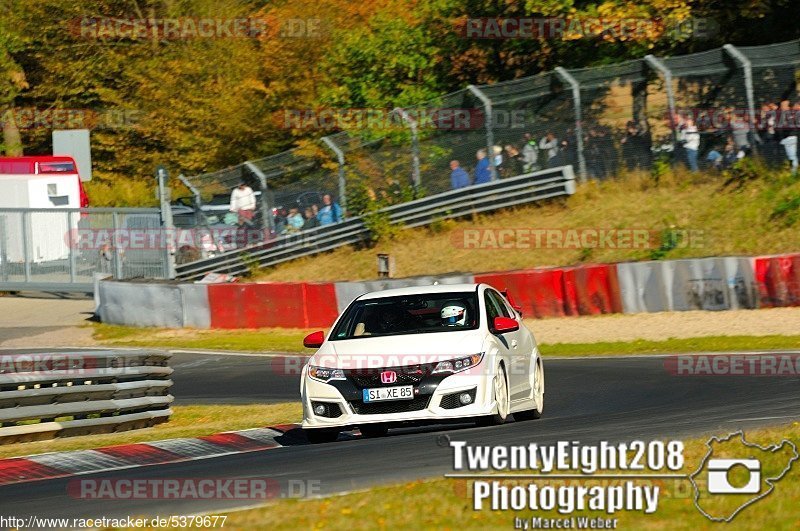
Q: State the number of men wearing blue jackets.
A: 3